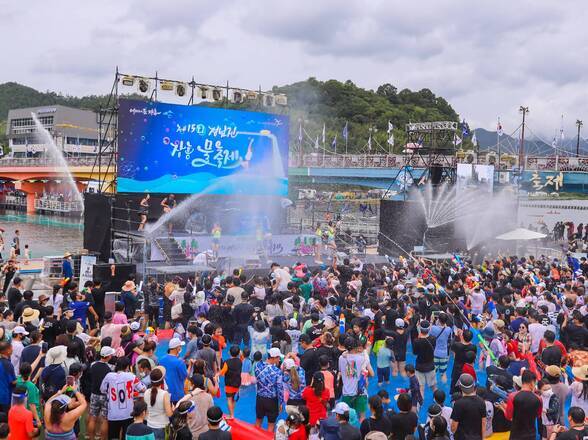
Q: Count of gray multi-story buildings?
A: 1